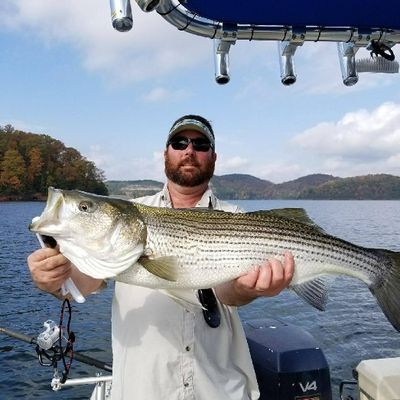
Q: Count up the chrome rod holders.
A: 5